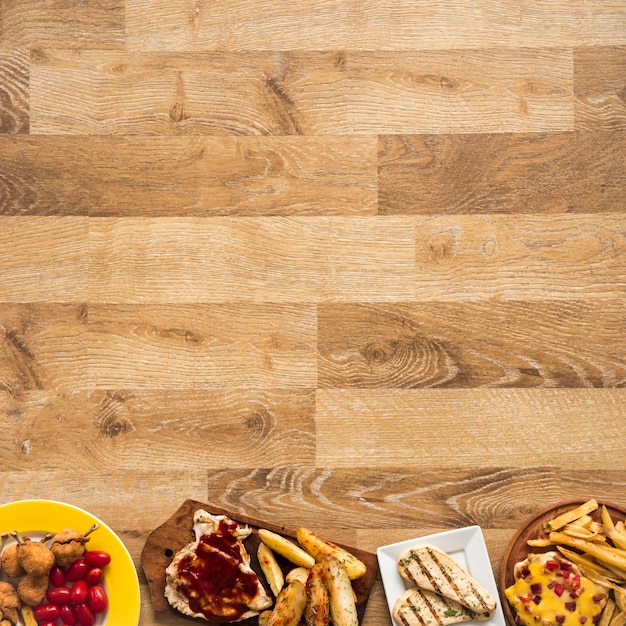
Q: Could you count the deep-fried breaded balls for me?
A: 5